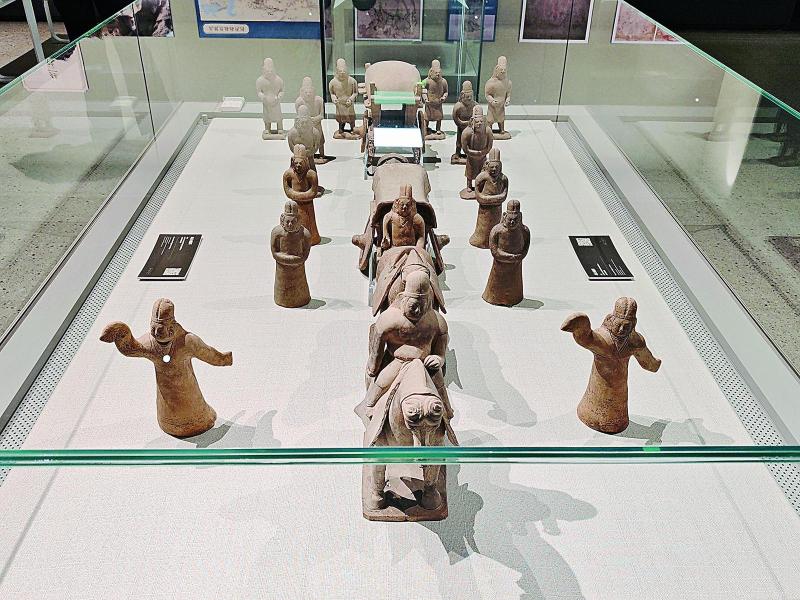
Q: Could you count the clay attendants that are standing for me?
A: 14